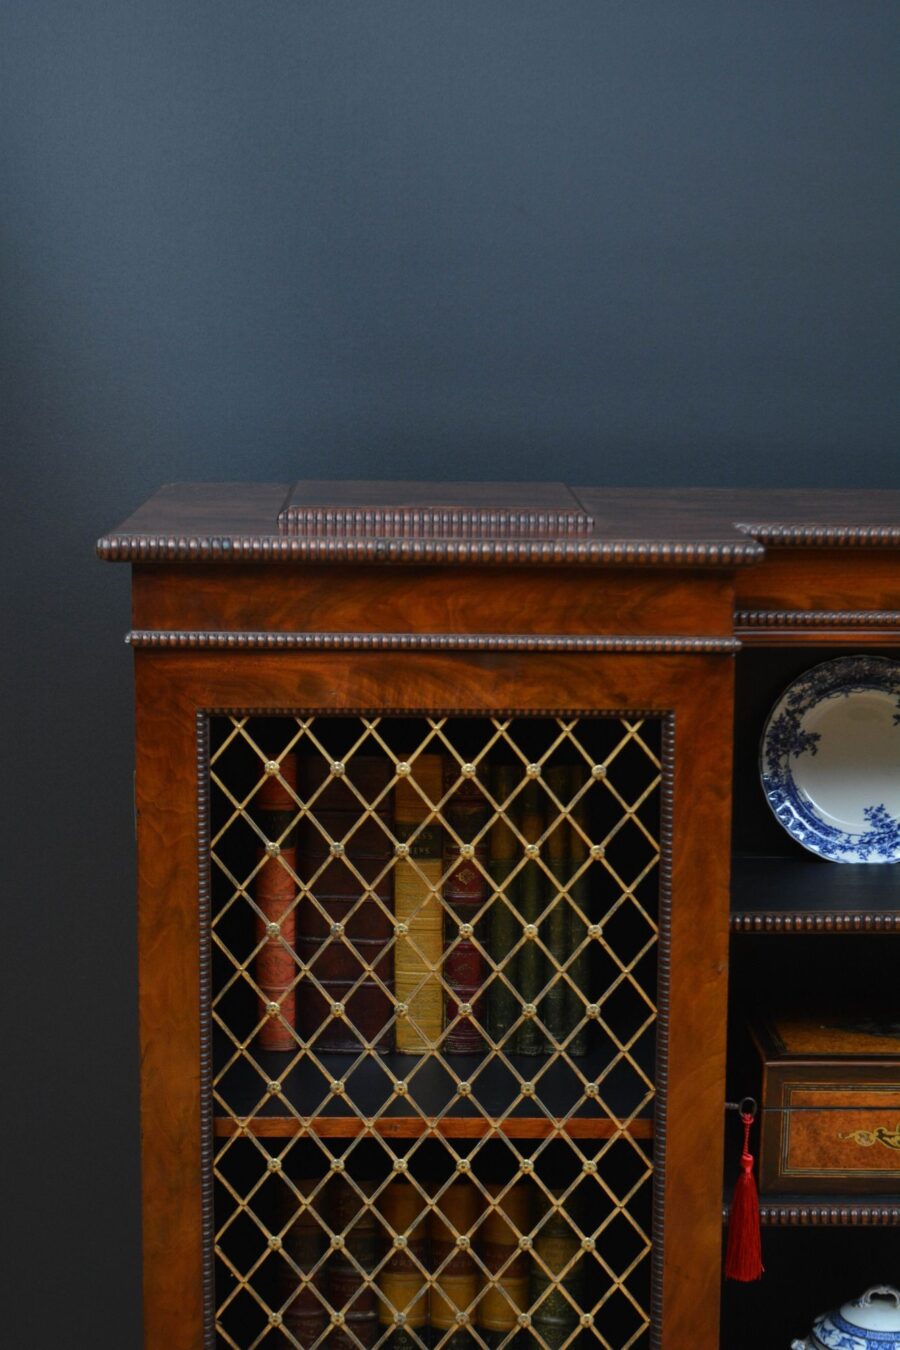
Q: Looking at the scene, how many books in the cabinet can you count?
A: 14